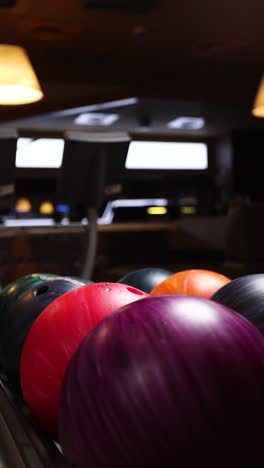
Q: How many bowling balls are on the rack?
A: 7